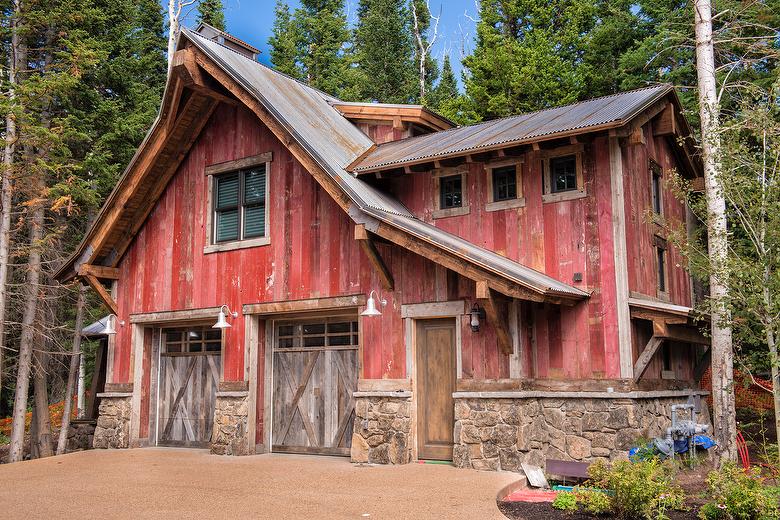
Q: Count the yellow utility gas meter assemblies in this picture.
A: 0